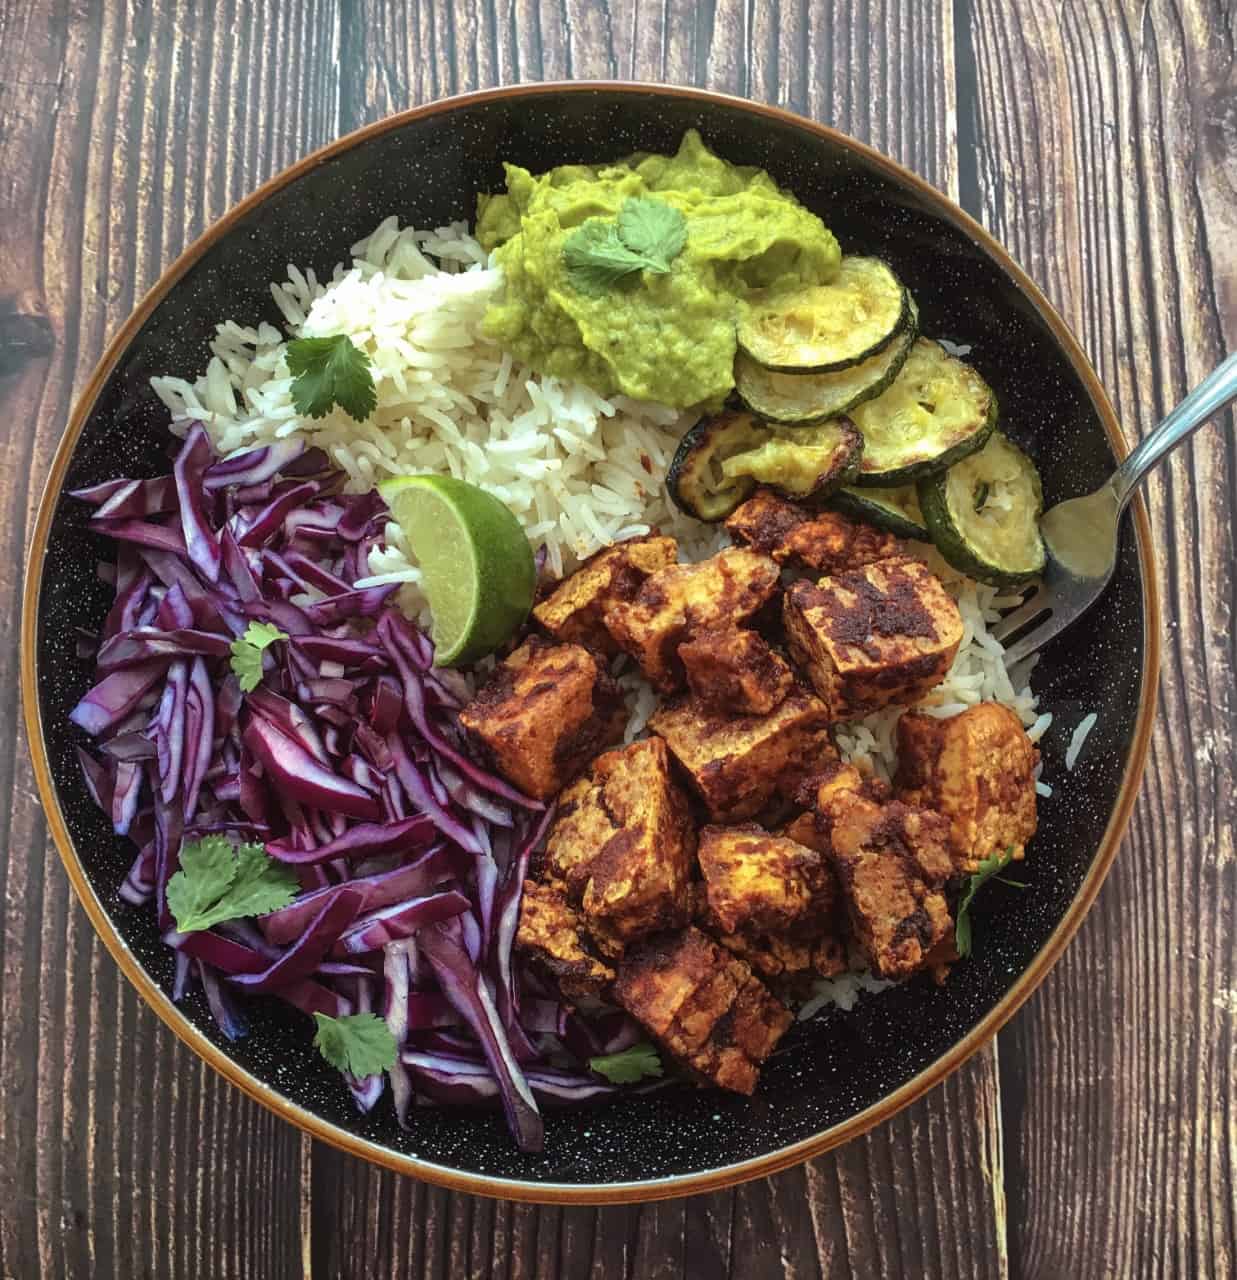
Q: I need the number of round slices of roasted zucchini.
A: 6